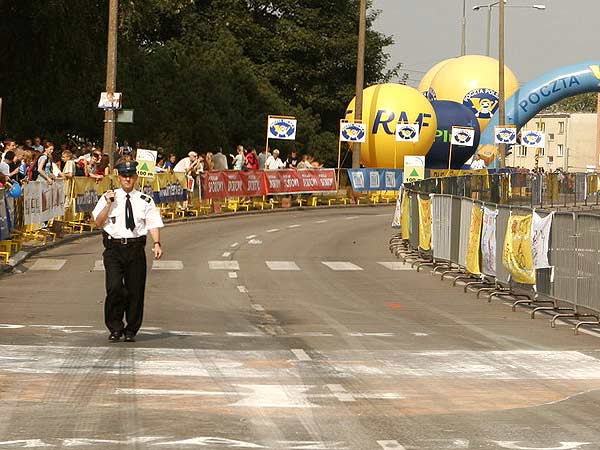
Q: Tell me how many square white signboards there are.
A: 6